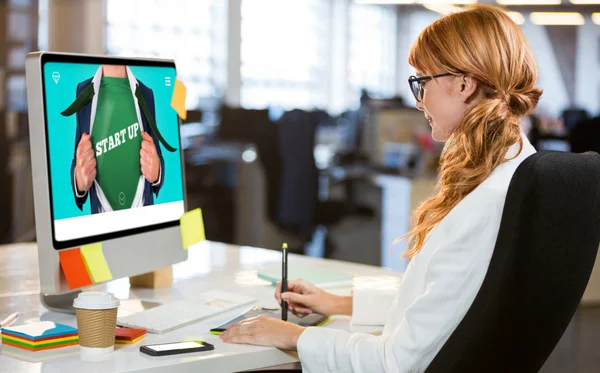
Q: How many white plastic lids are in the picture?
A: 1